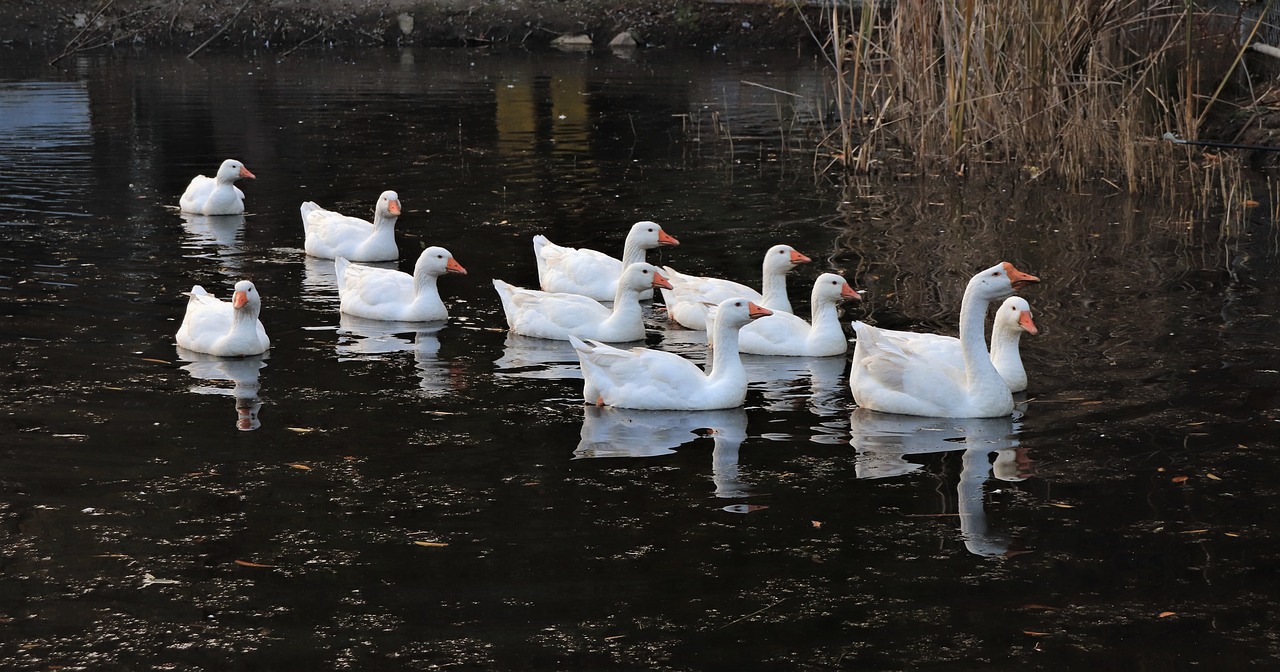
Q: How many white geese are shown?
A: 11